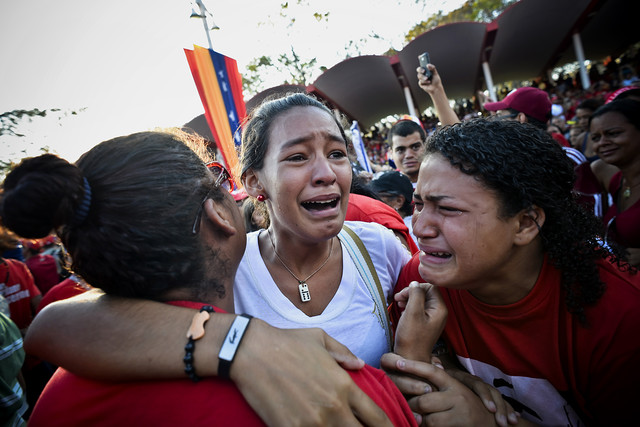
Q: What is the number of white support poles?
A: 3